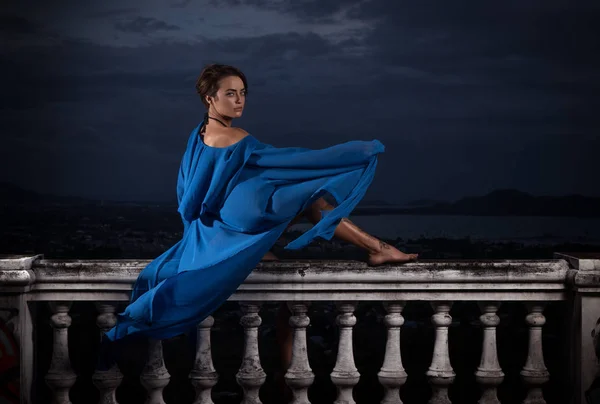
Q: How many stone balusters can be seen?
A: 11